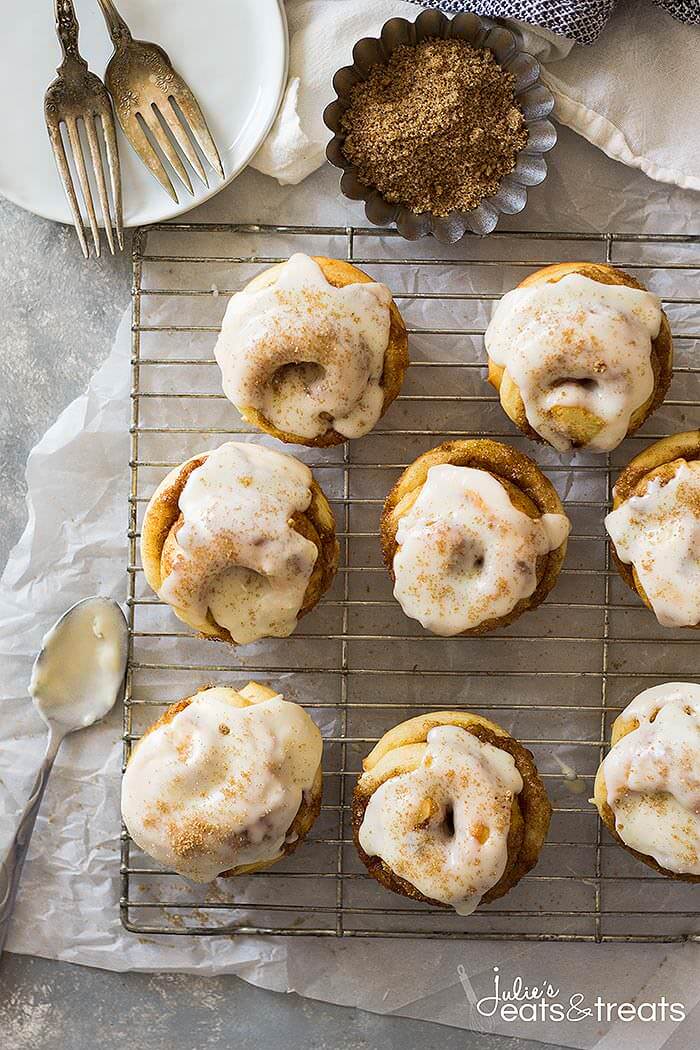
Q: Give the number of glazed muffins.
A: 8